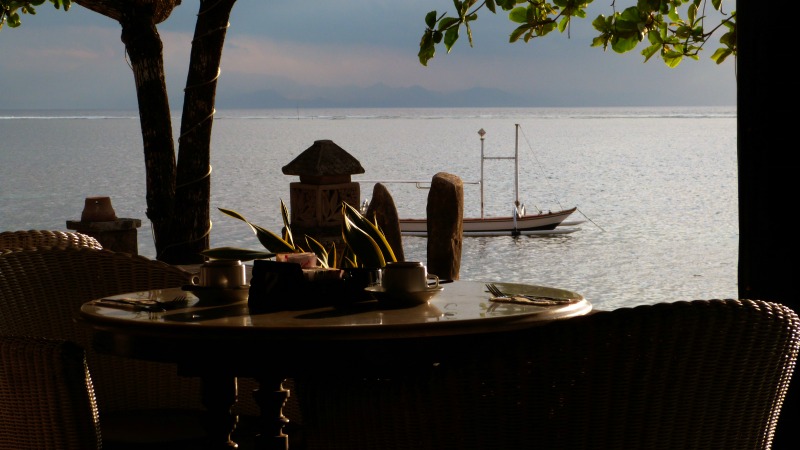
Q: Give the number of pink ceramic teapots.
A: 0